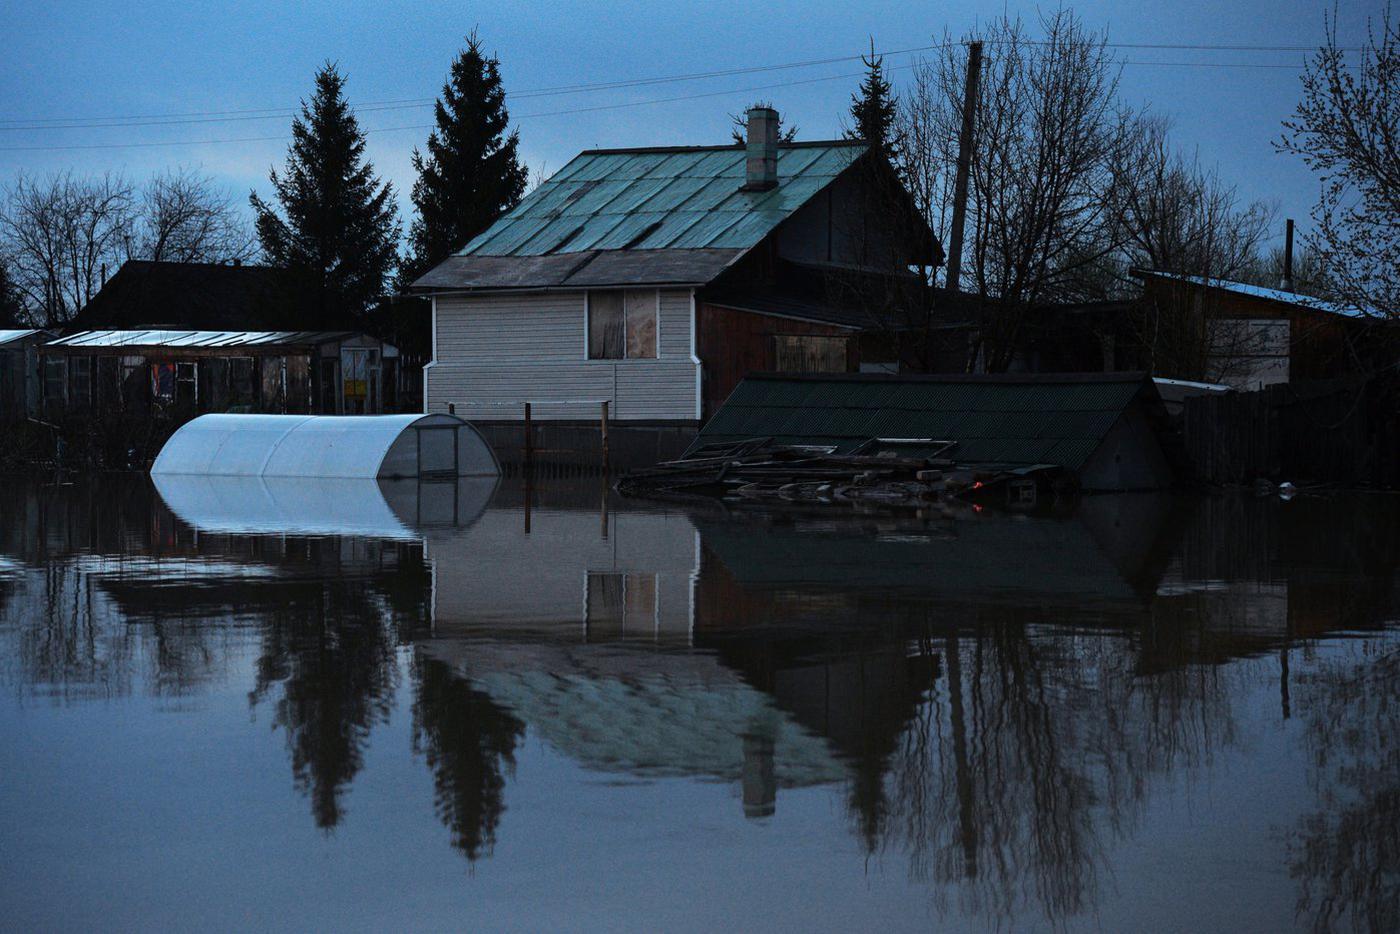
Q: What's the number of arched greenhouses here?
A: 1